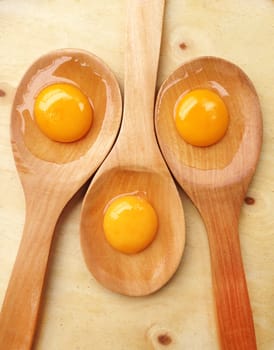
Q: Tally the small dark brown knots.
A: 4